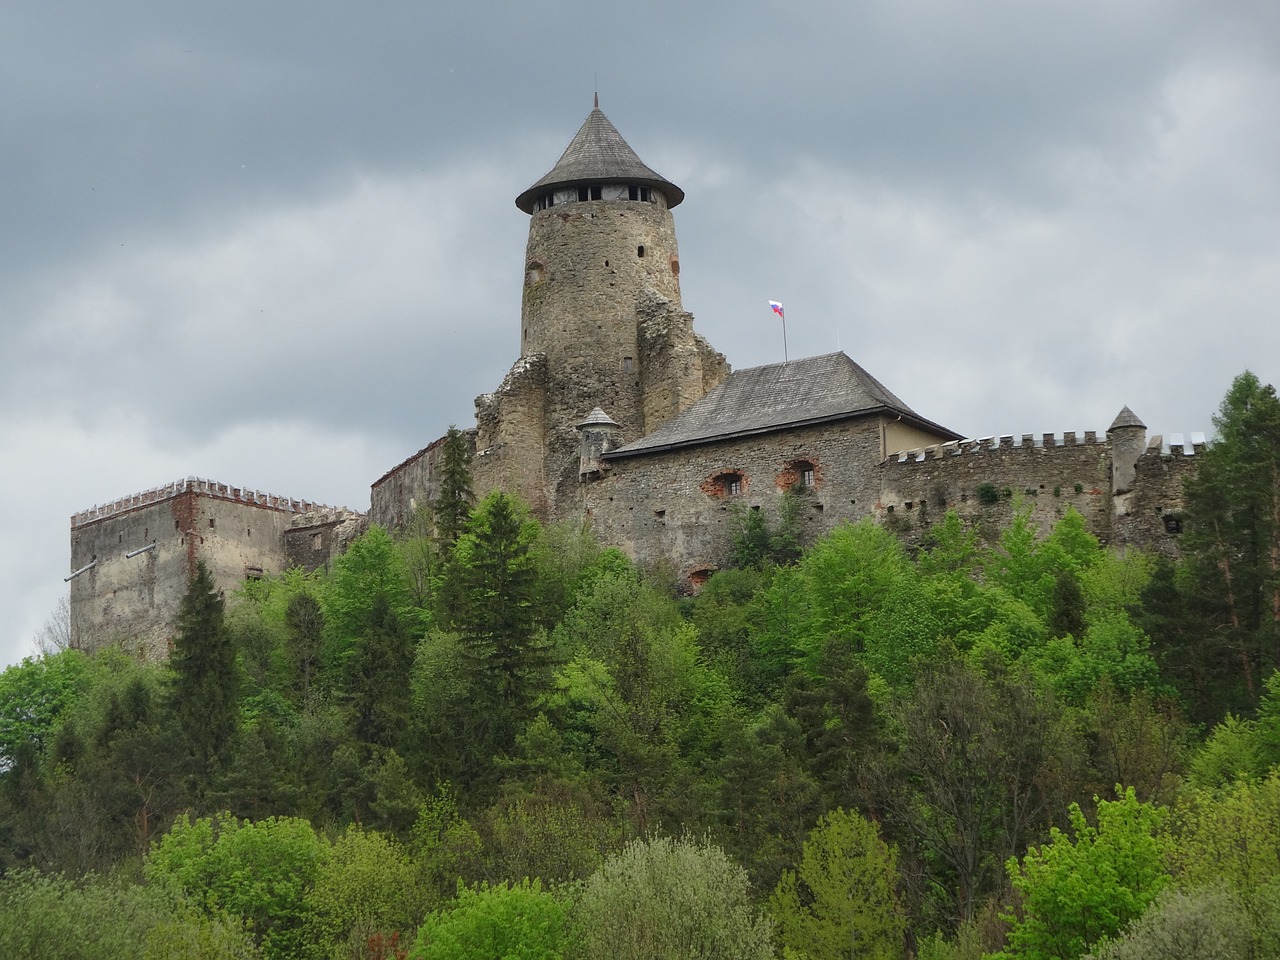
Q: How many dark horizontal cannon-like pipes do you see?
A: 2